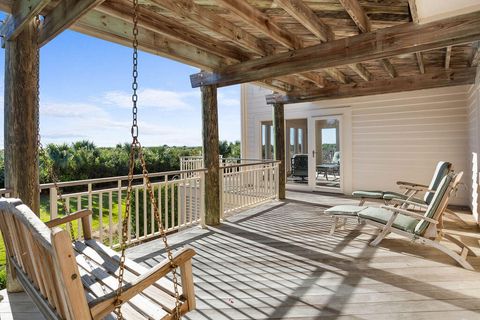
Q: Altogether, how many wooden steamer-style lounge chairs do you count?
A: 2